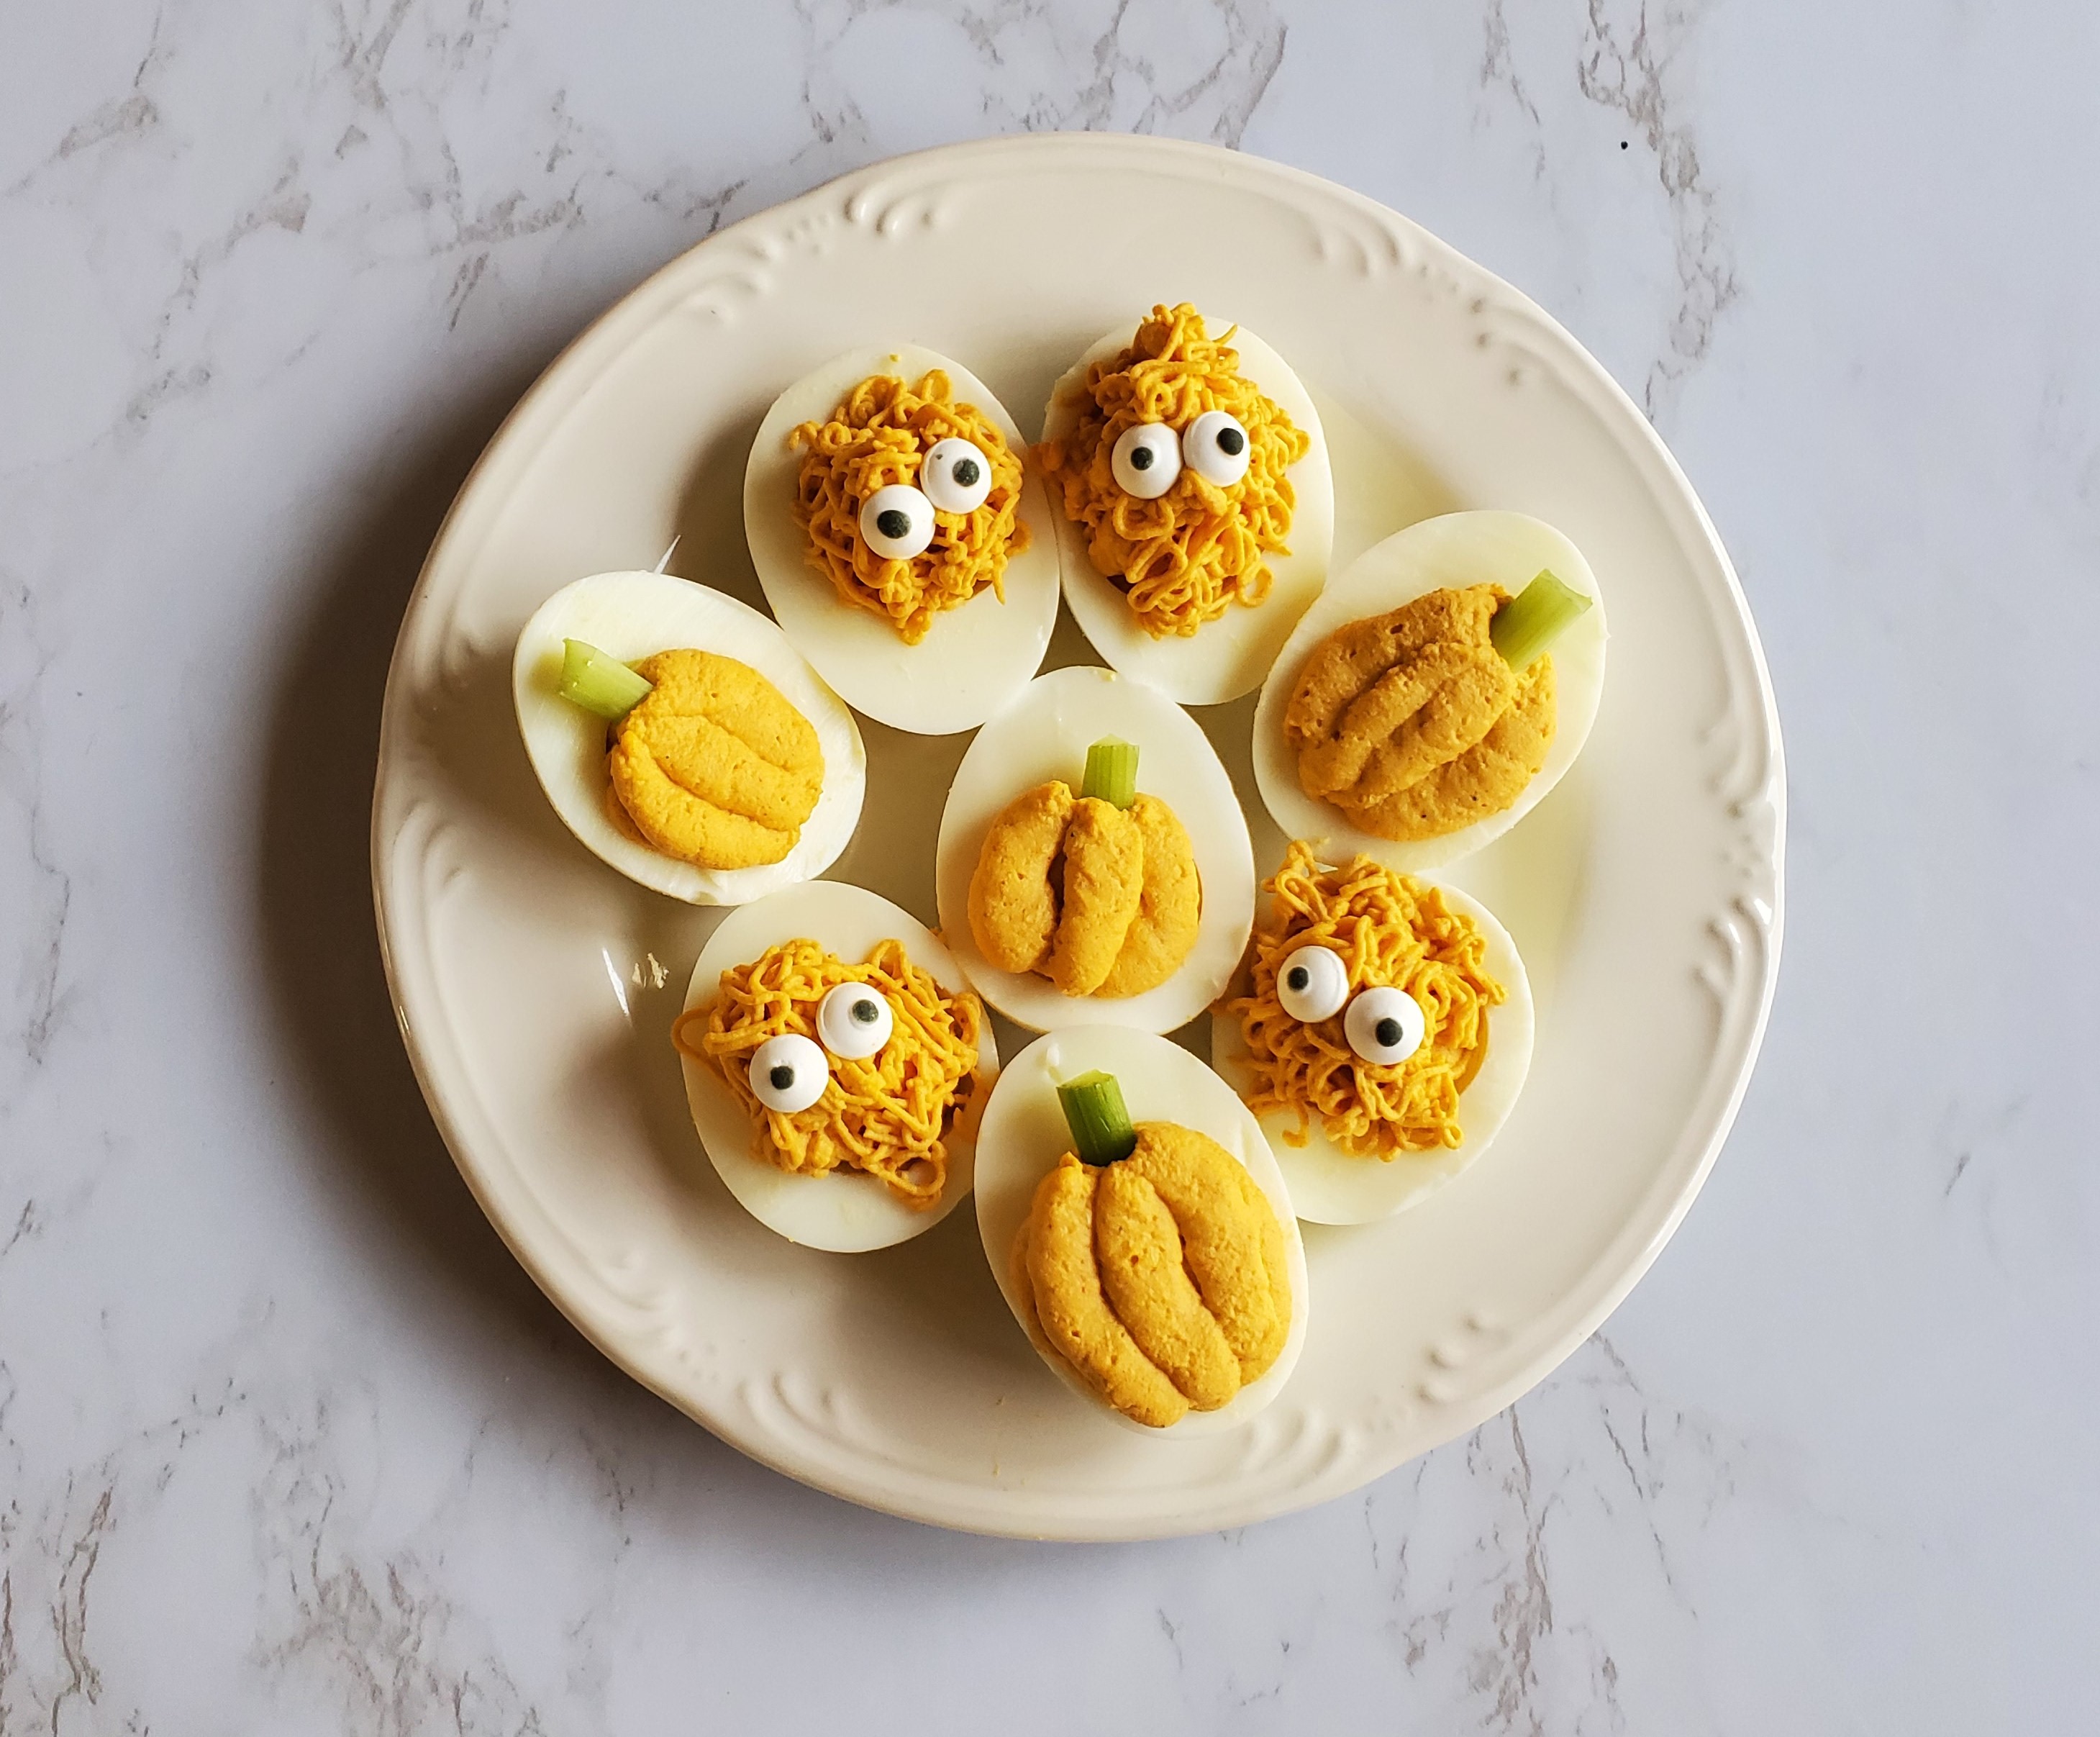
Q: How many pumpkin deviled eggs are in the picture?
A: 4